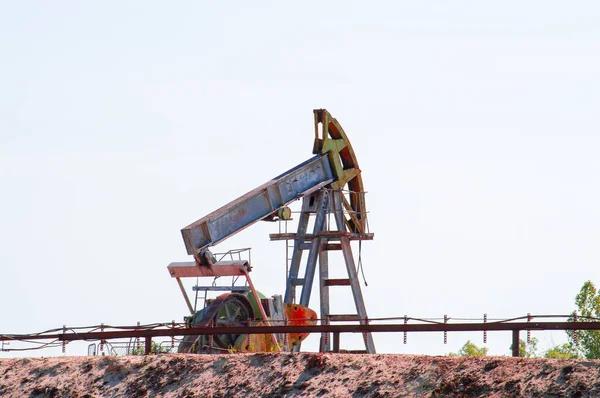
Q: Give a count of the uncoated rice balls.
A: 0